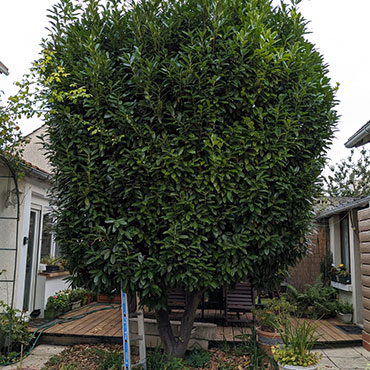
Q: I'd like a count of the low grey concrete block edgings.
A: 1